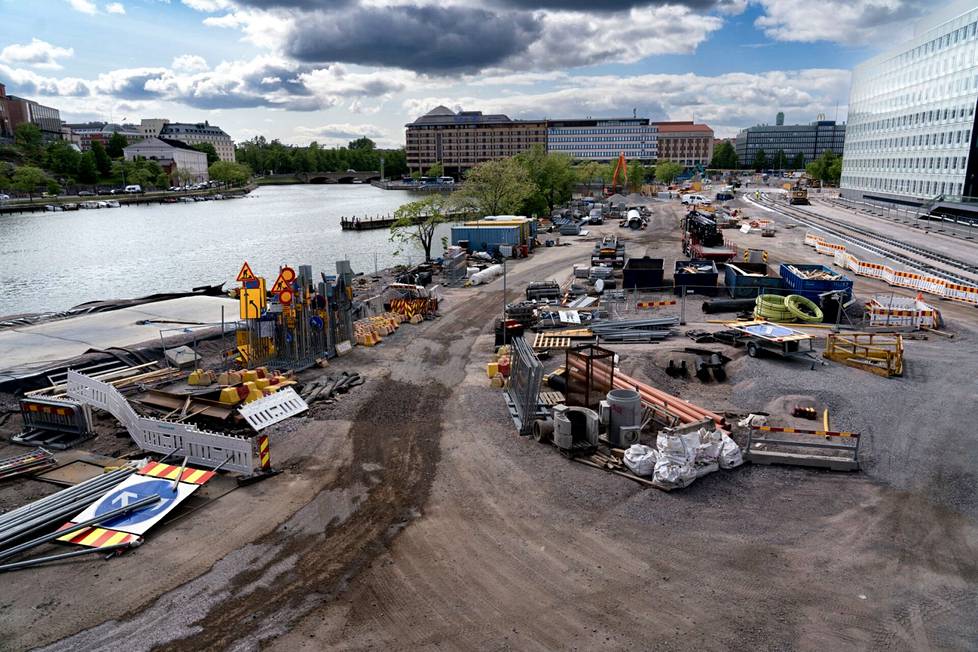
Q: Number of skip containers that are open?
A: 4